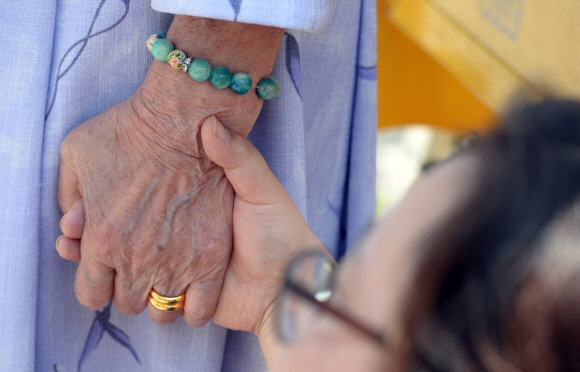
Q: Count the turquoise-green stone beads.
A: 5